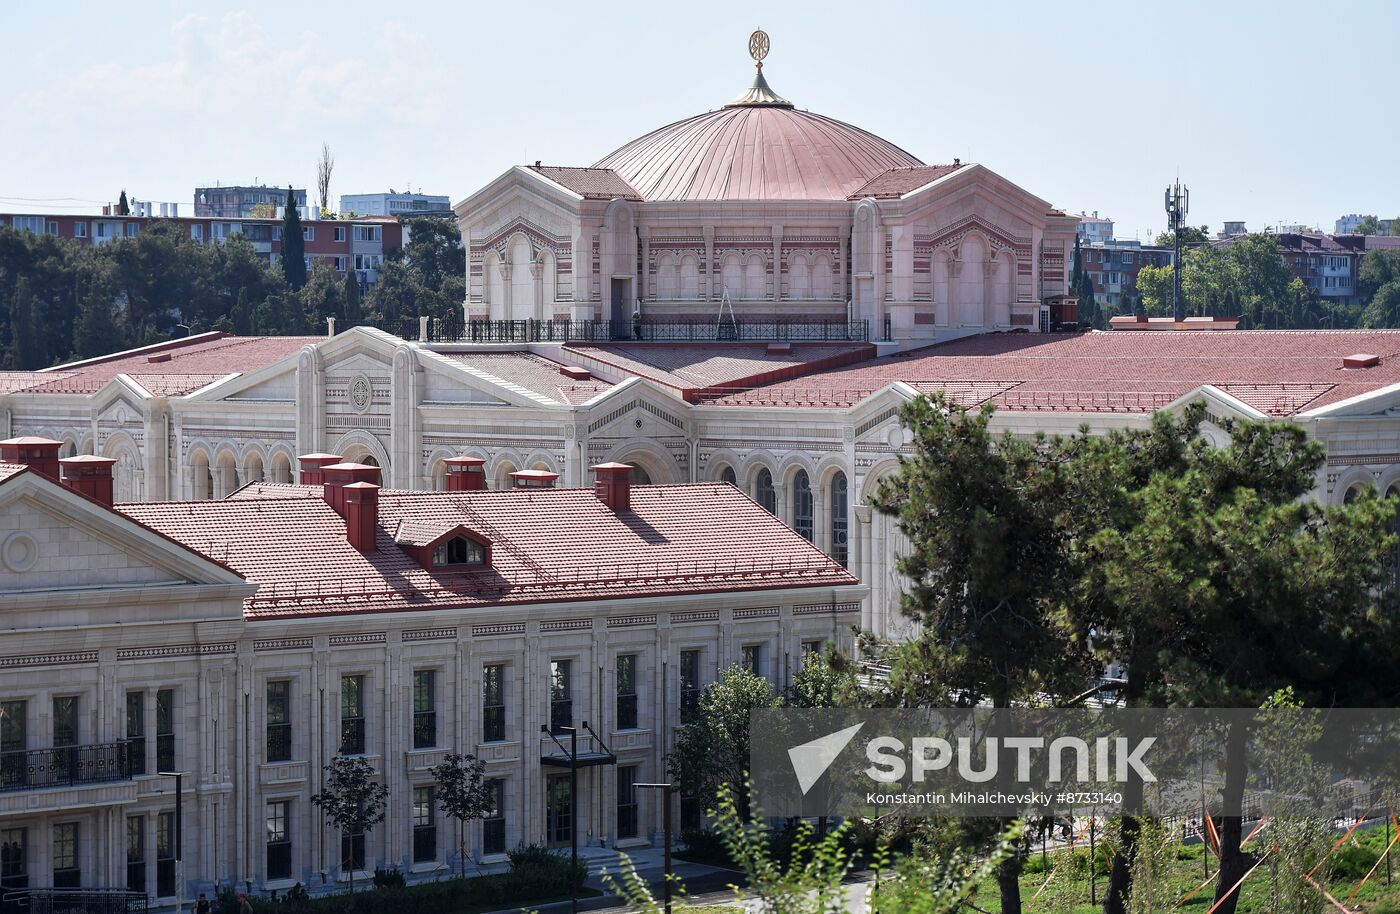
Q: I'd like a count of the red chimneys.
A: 8